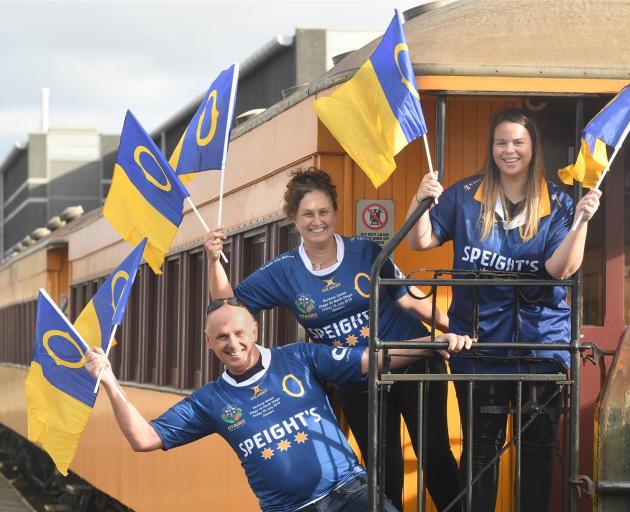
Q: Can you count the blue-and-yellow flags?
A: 6